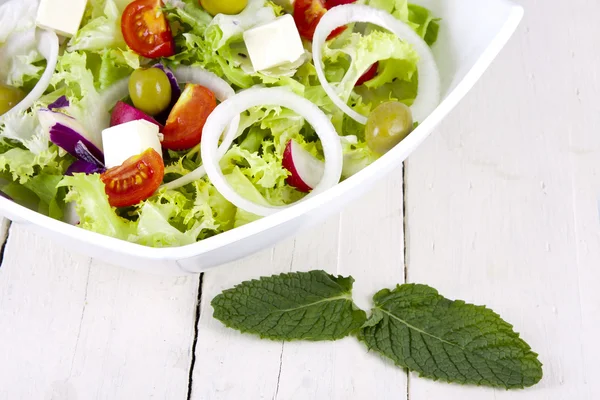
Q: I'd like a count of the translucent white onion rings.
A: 4